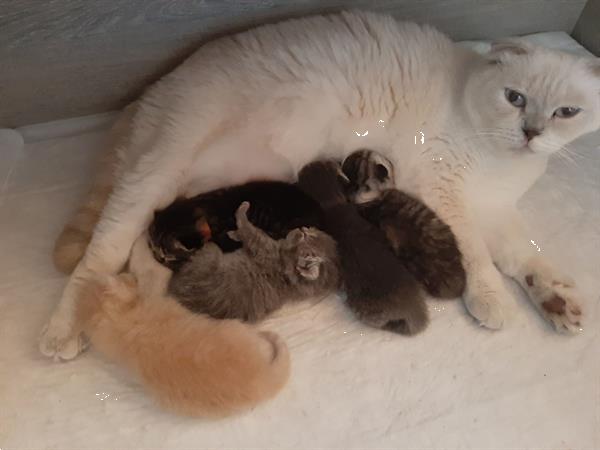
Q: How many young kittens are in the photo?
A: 5